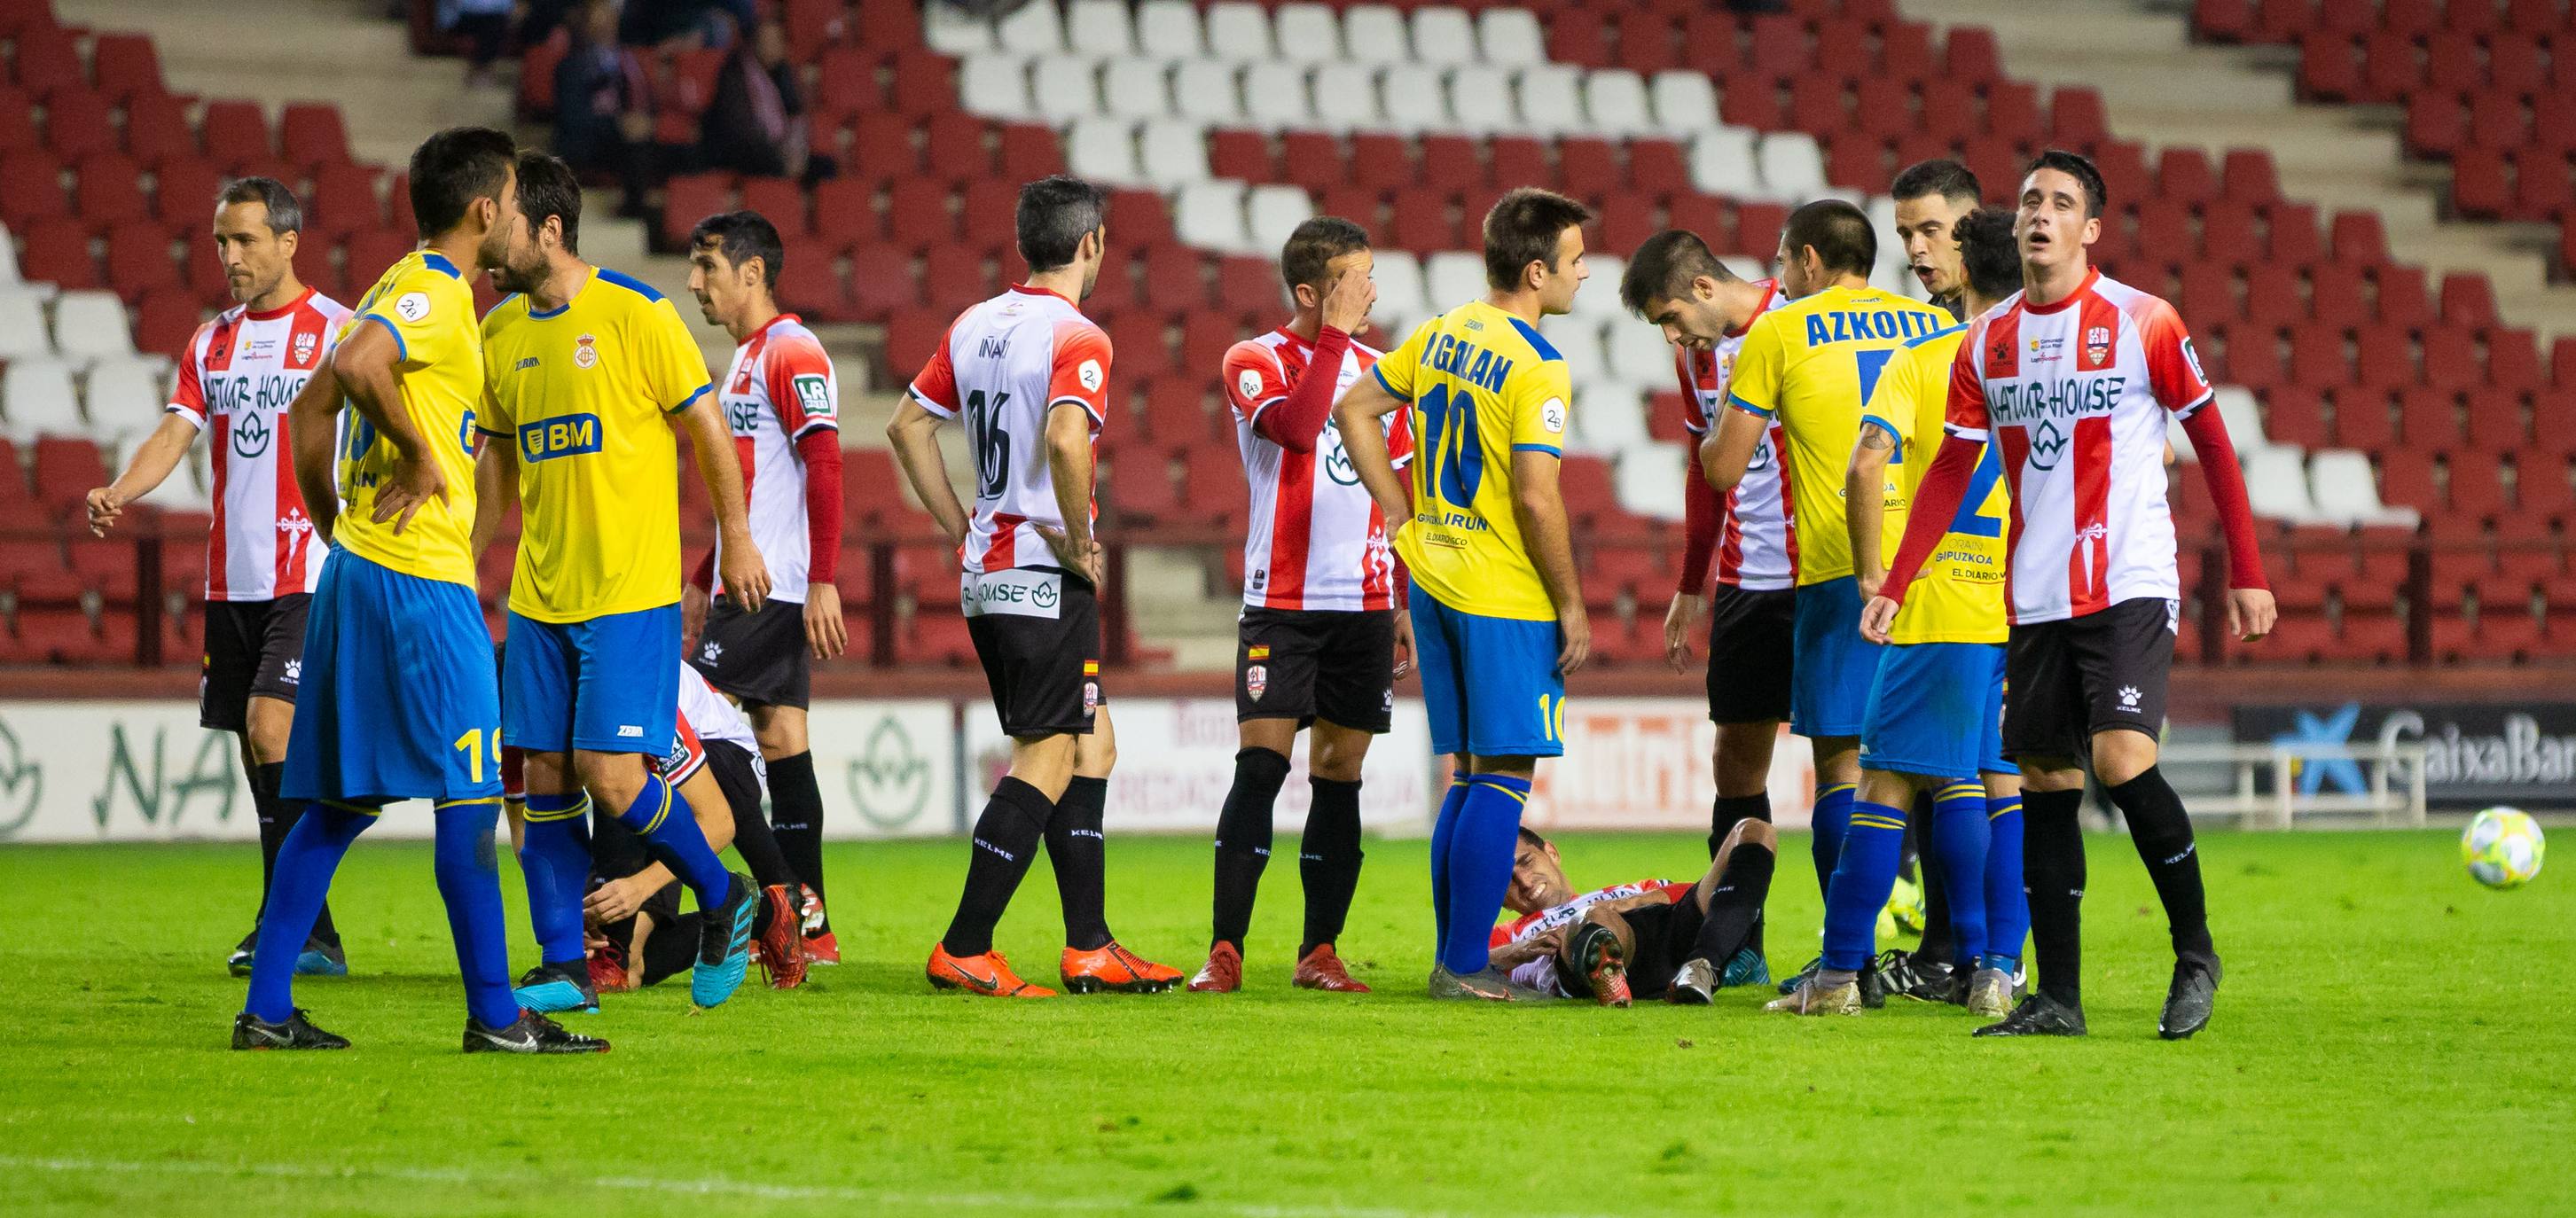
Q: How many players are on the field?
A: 13